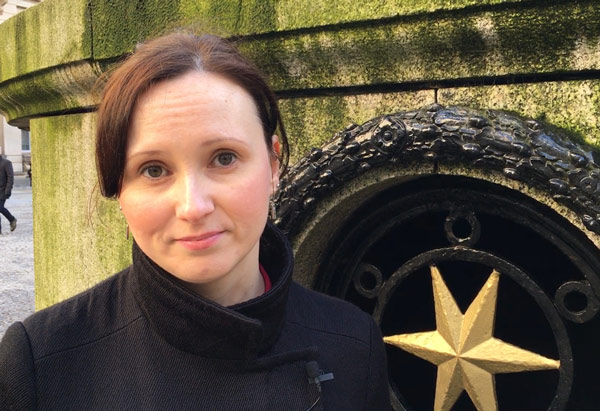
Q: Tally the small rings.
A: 3